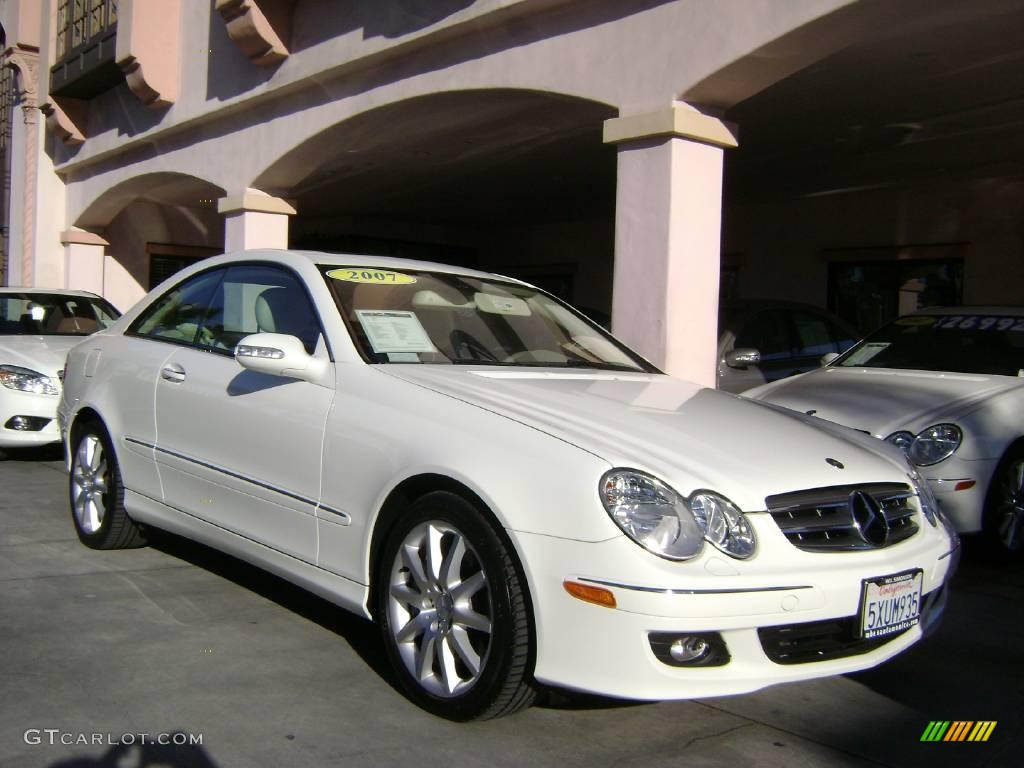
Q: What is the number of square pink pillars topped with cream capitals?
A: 3